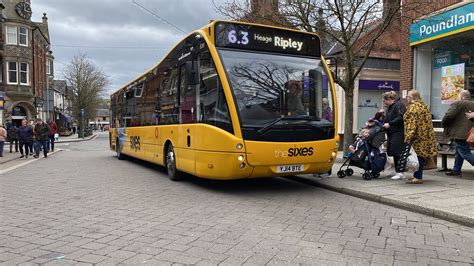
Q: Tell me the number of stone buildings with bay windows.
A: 1